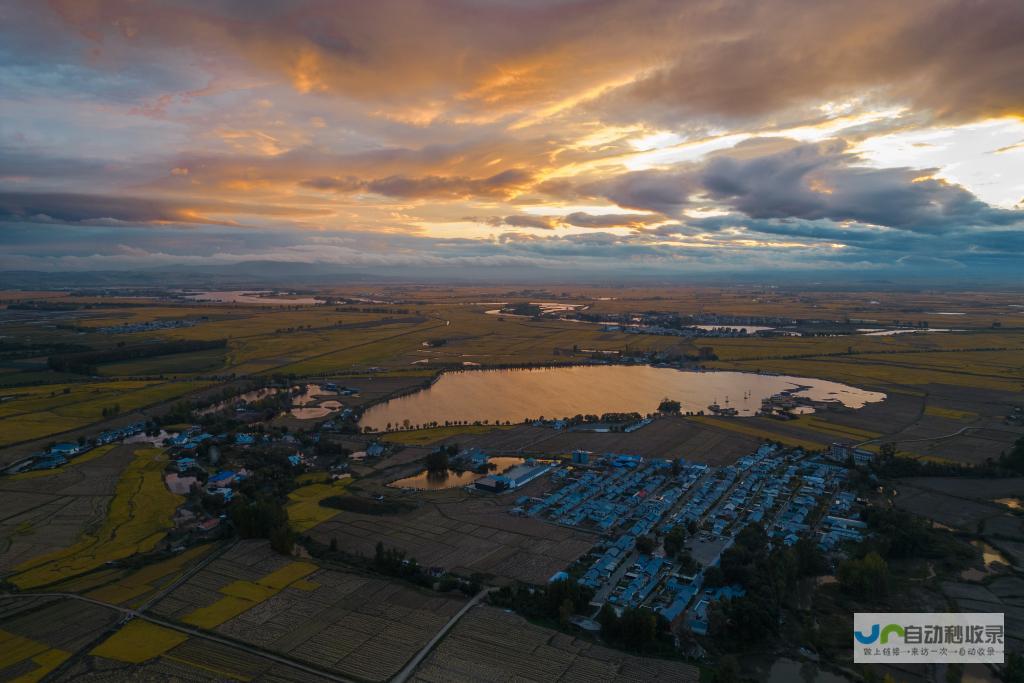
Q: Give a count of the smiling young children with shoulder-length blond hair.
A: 0